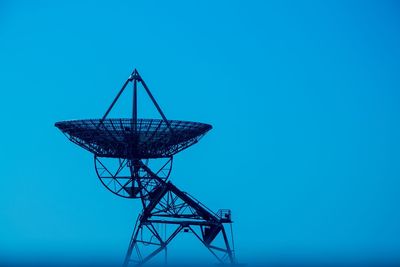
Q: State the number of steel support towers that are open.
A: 1